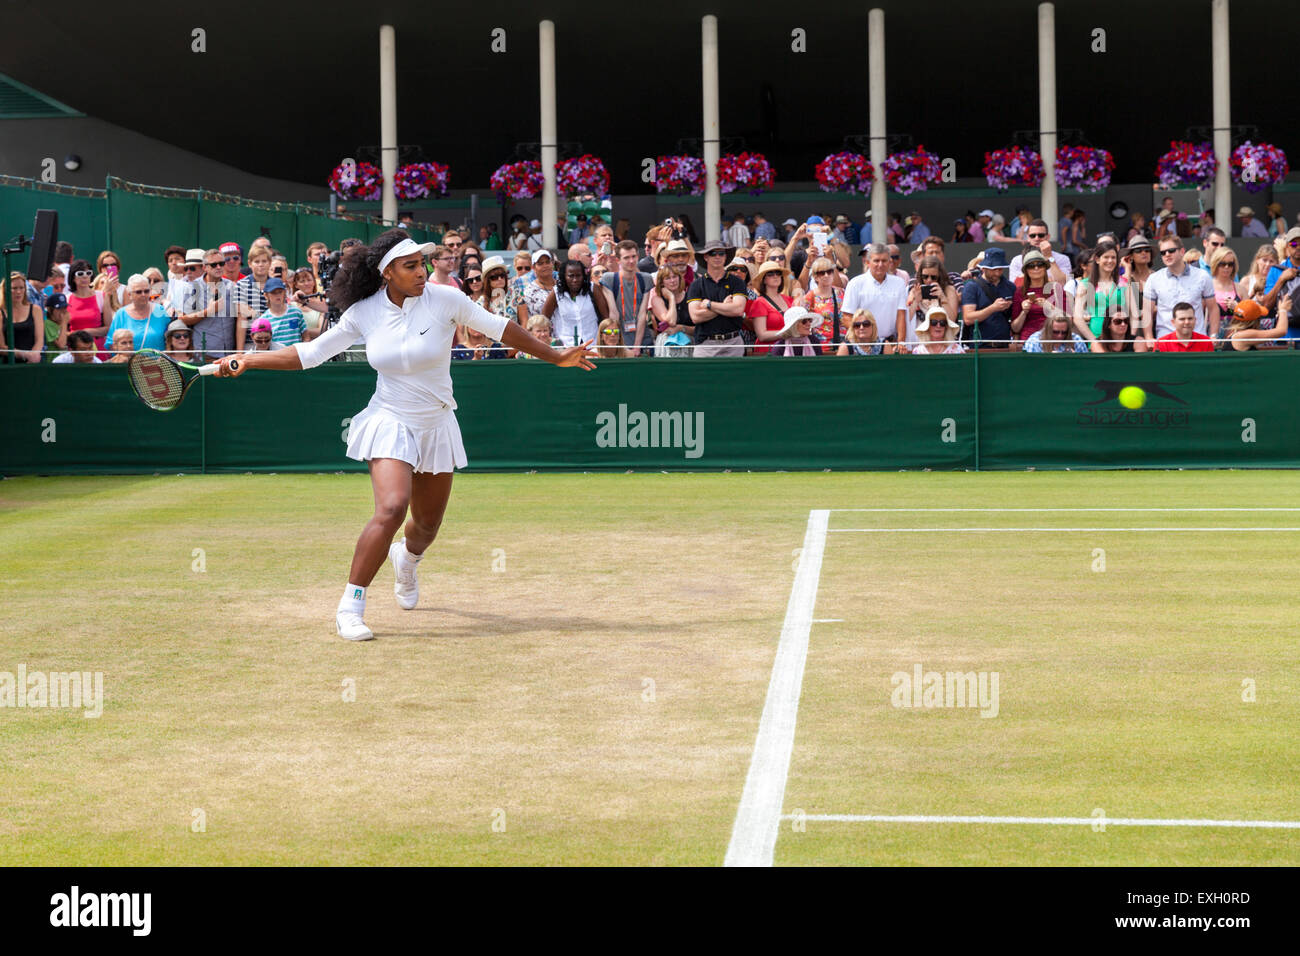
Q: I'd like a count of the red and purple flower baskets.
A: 12